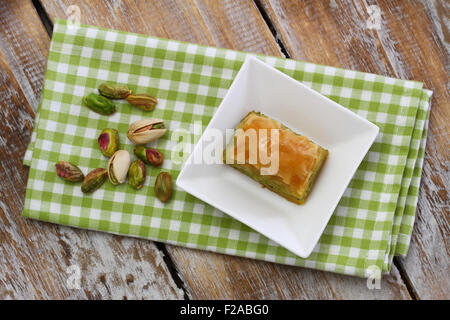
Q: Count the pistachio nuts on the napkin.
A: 11